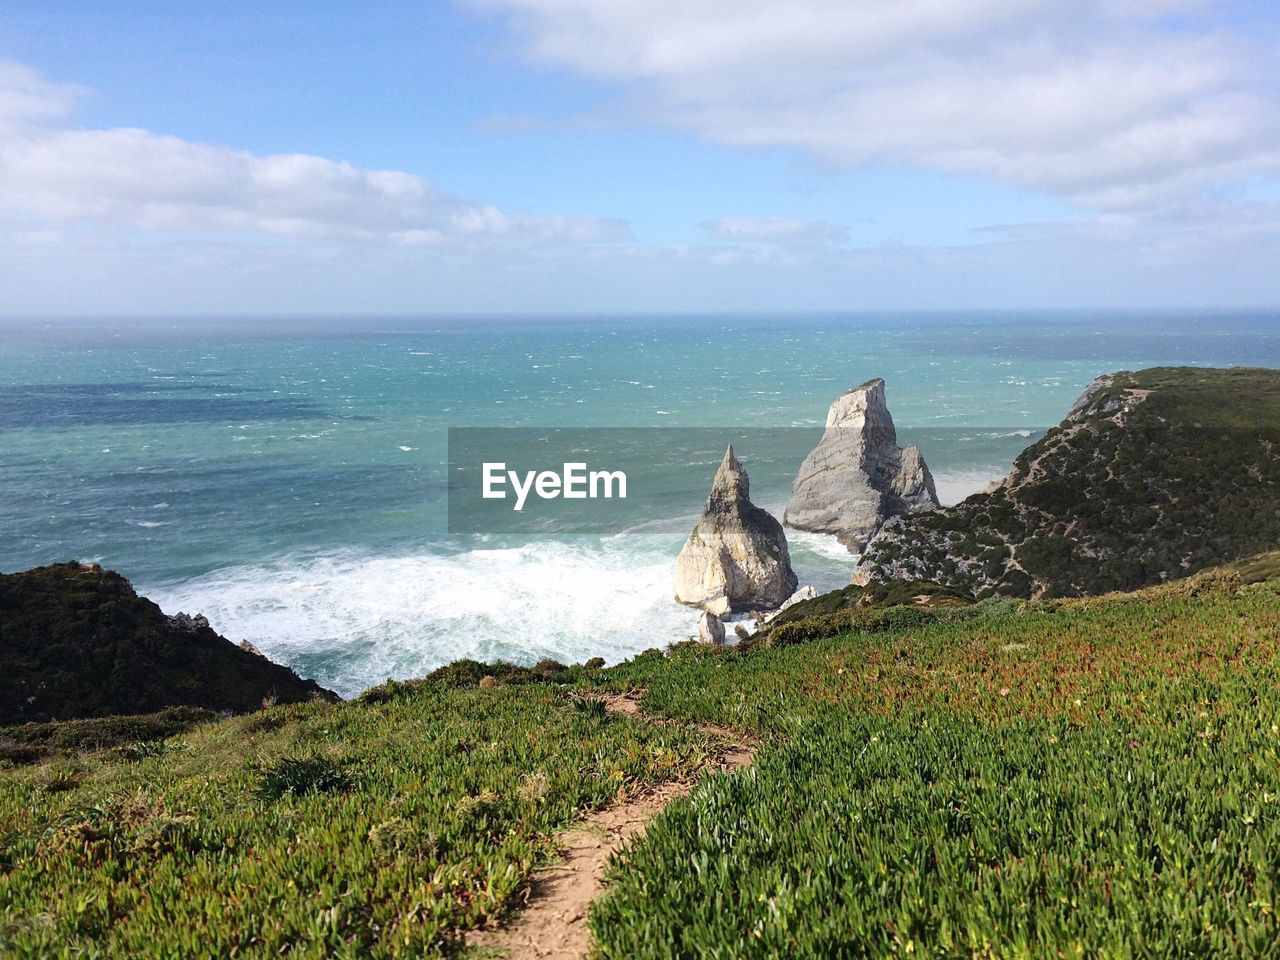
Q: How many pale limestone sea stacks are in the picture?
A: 2